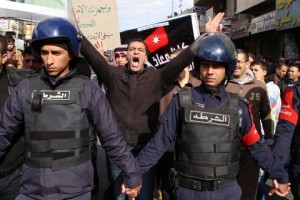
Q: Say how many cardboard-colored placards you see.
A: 1